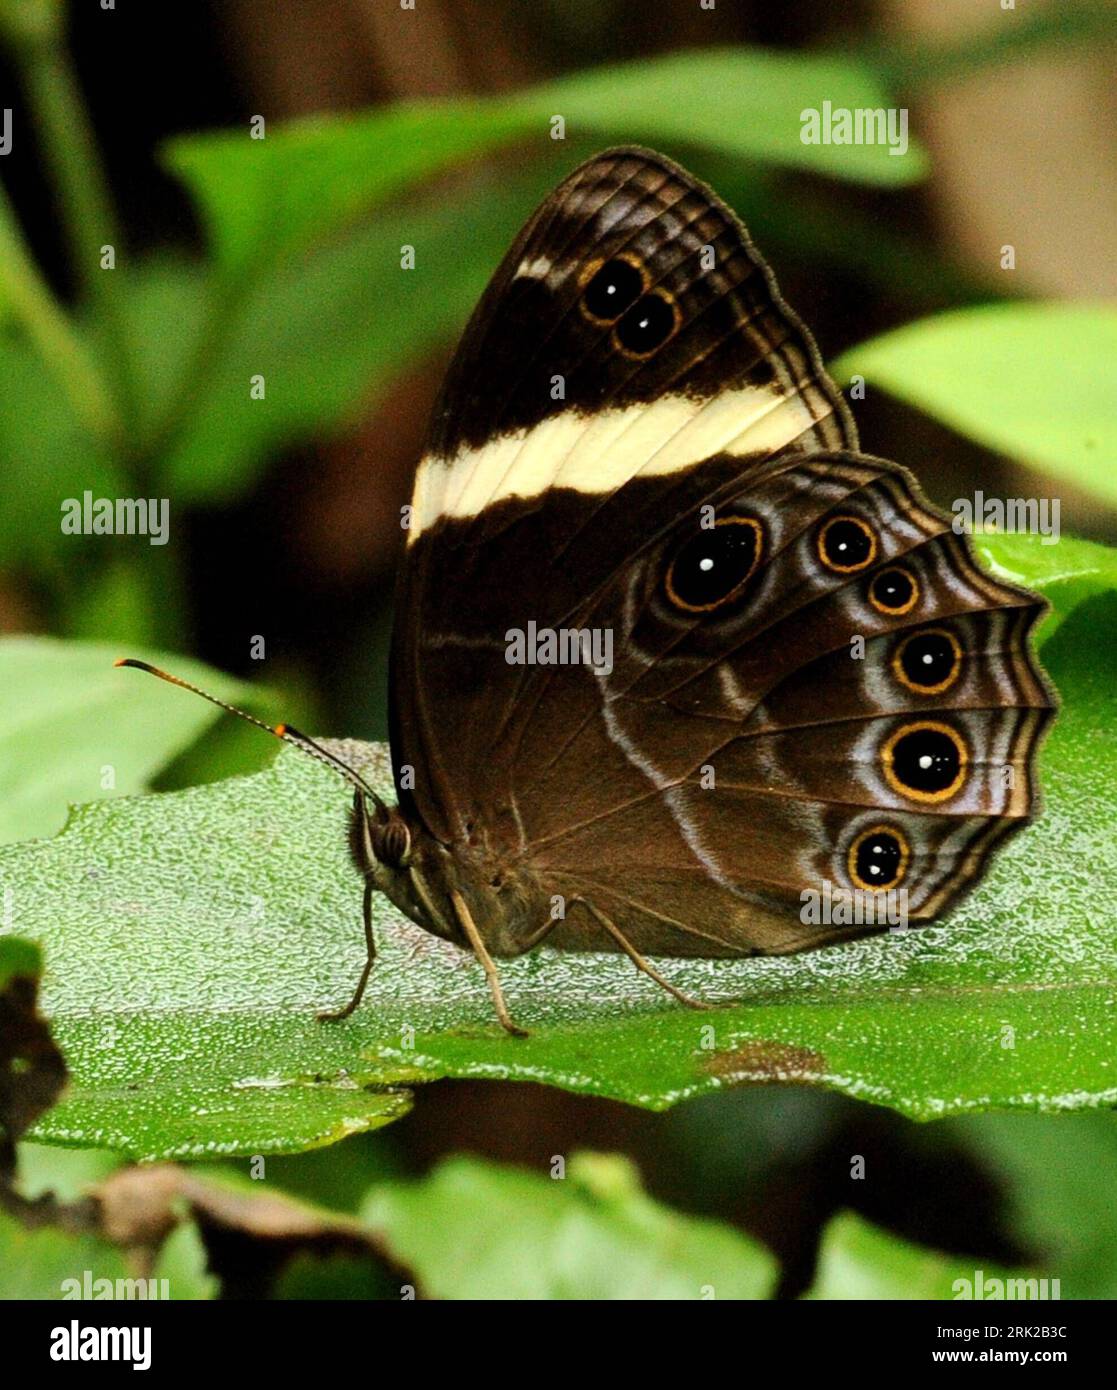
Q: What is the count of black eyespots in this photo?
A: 8